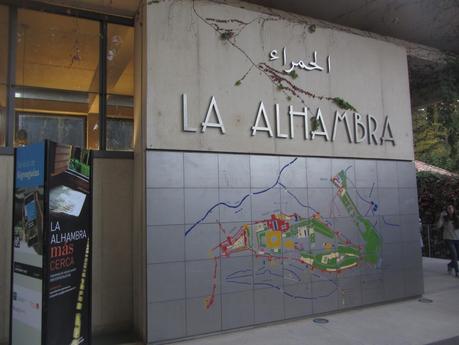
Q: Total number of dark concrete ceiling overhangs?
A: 1